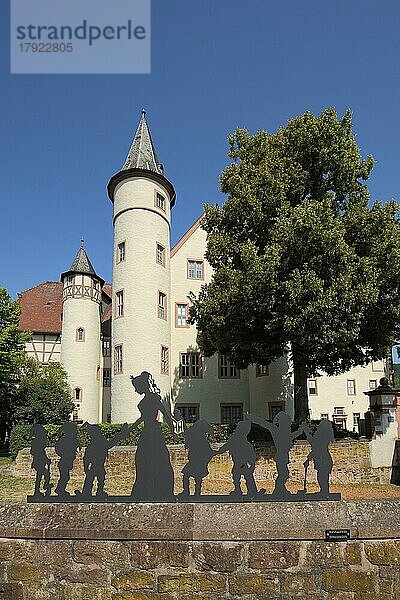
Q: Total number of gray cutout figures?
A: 8